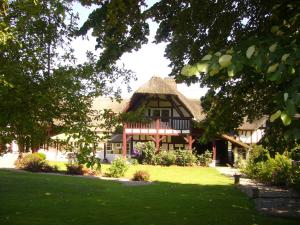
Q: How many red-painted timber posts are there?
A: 4